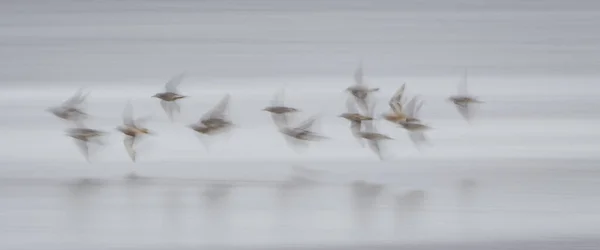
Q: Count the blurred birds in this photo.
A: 13